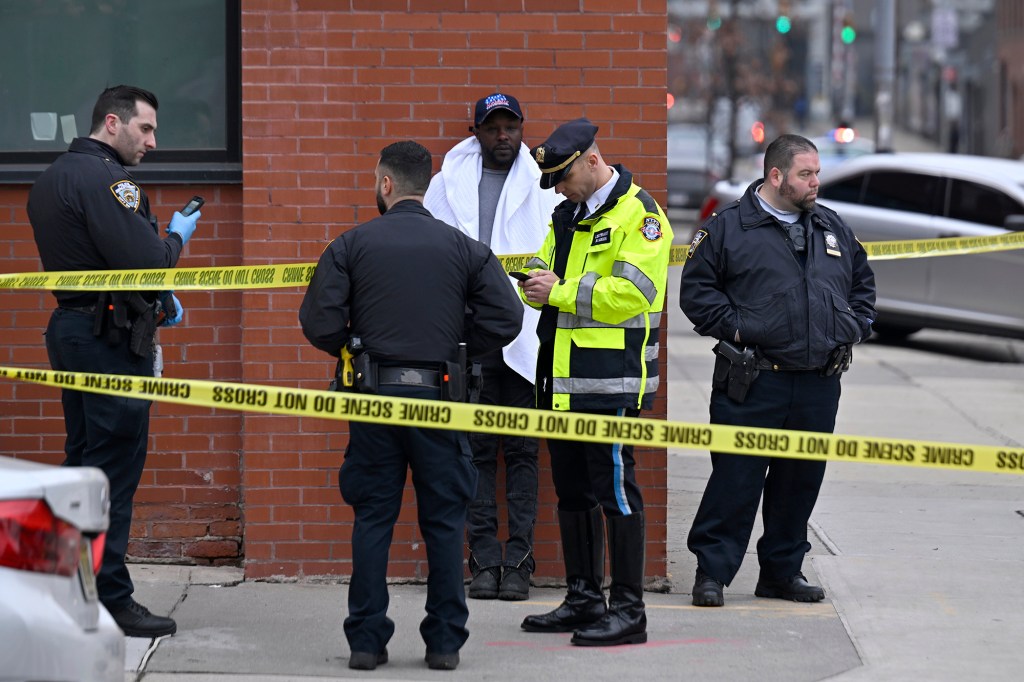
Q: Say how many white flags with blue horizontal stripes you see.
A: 0